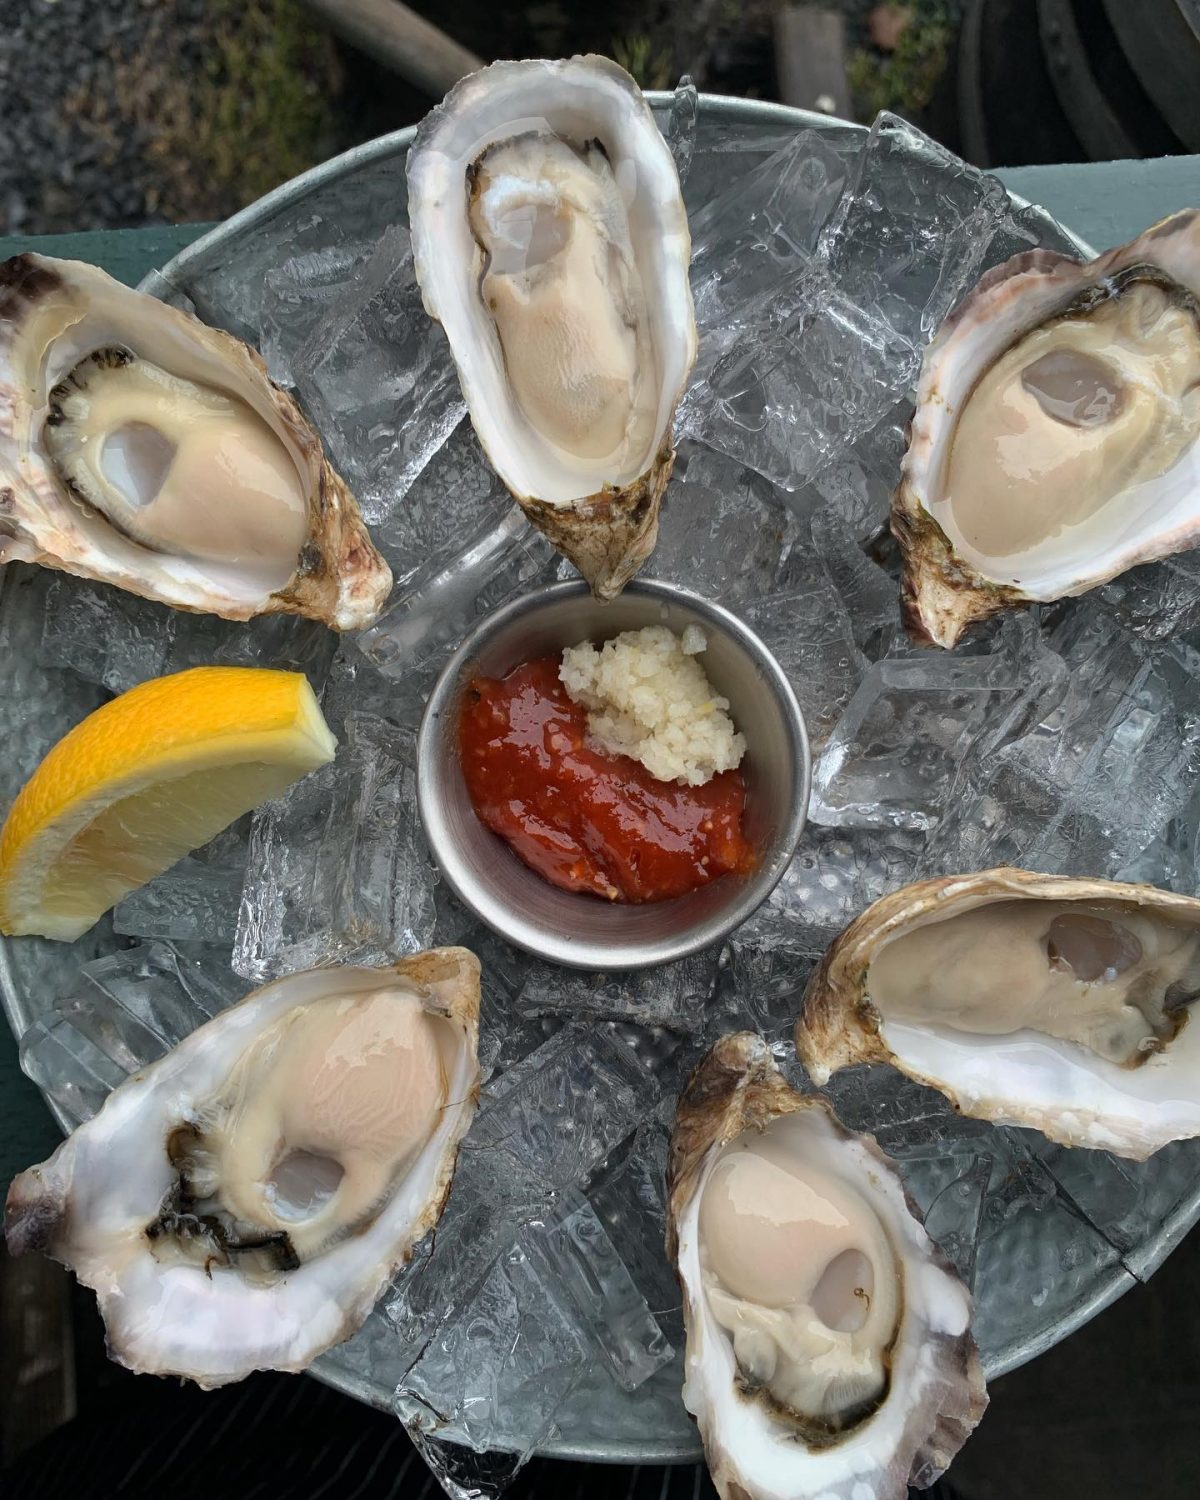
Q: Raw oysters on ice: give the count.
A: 6